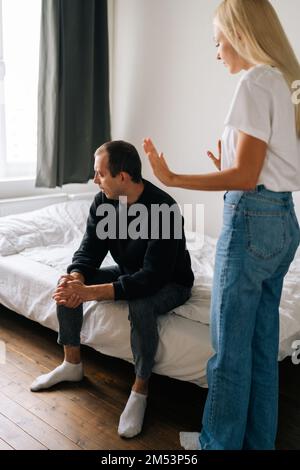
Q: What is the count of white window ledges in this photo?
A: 1